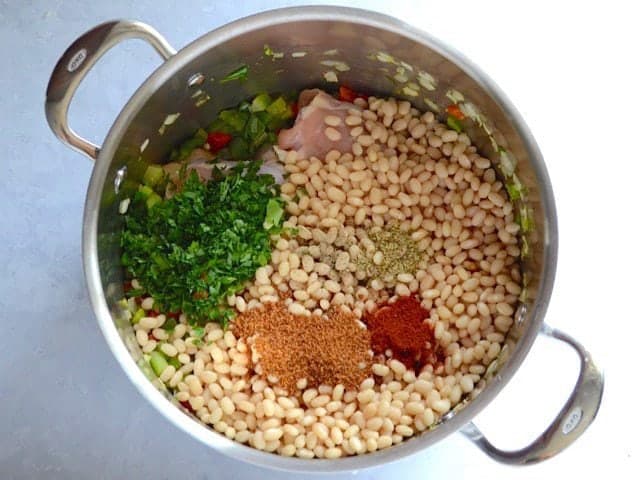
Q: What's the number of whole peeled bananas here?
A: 0